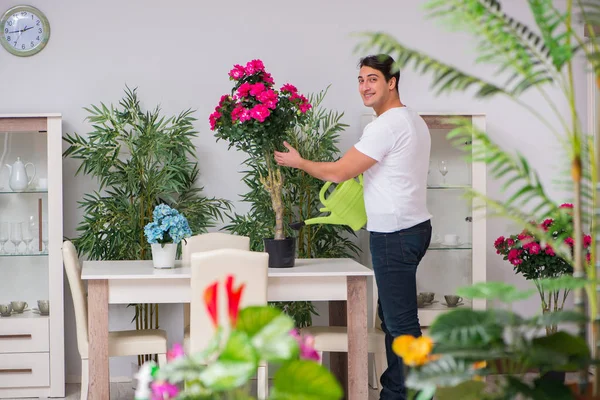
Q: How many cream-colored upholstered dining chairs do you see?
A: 4